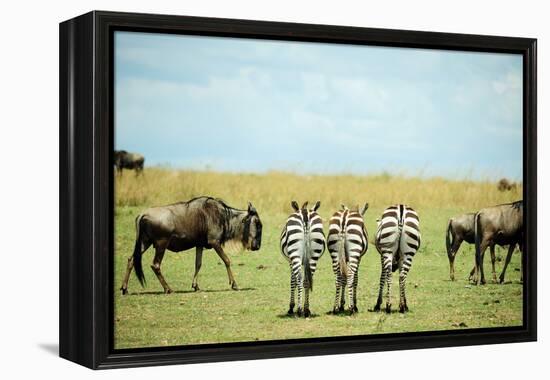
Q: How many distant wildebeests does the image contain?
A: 2